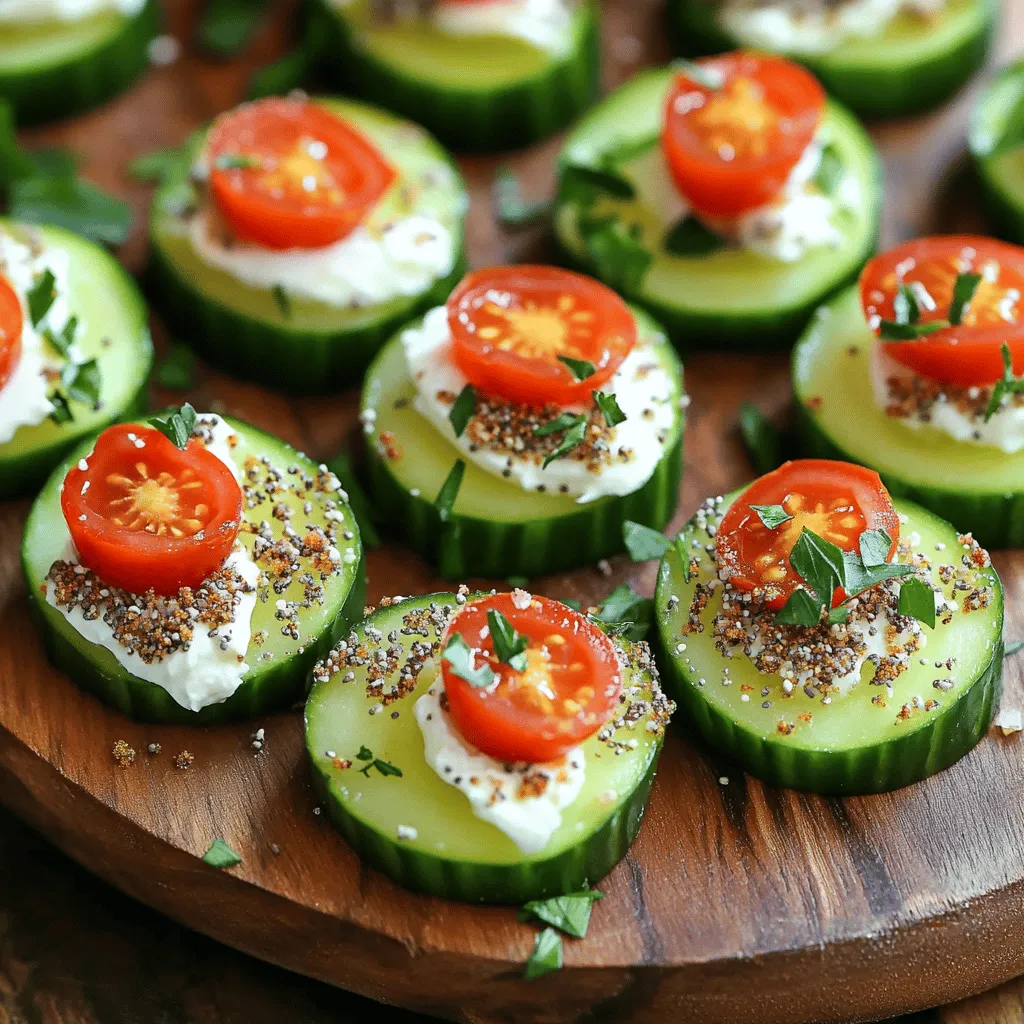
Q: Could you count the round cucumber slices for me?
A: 12